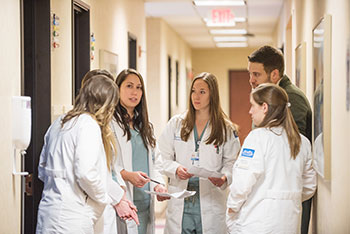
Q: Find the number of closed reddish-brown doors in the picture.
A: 1